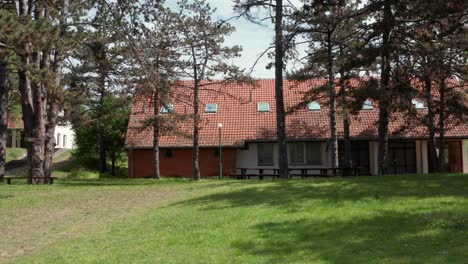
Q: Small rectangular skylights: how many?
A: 6